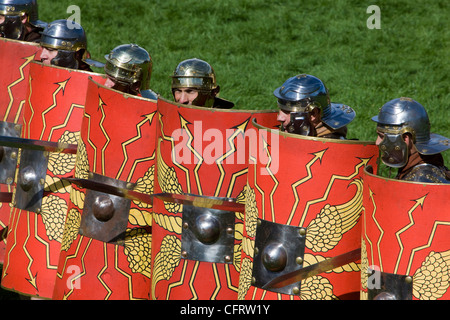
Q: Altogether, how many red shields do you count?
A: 6